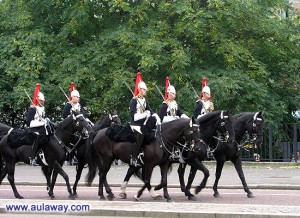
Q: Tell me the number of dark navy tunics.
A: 5